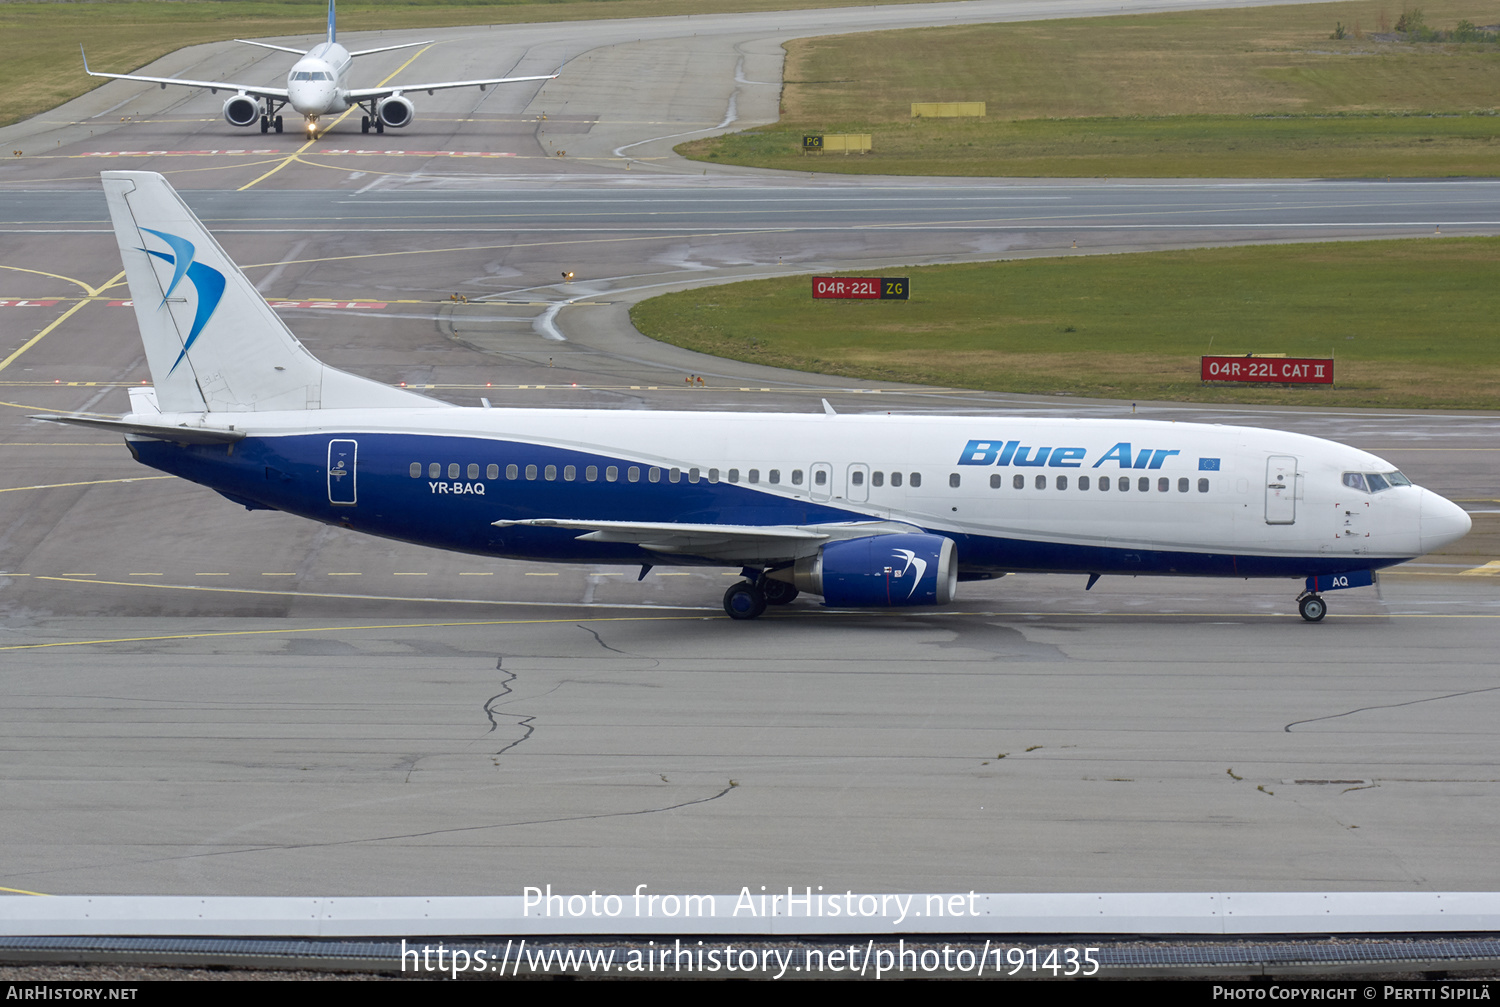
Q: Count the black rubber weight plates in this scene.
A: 0